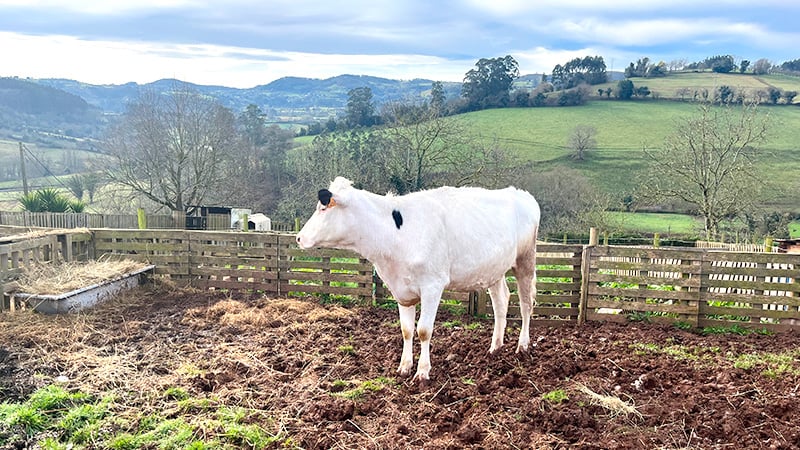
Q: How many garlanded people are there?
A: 0